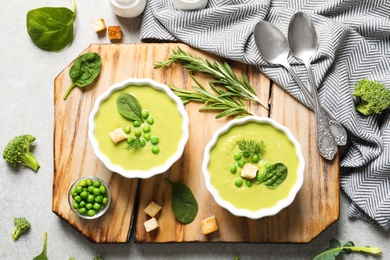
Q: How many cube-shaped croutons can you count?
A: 7